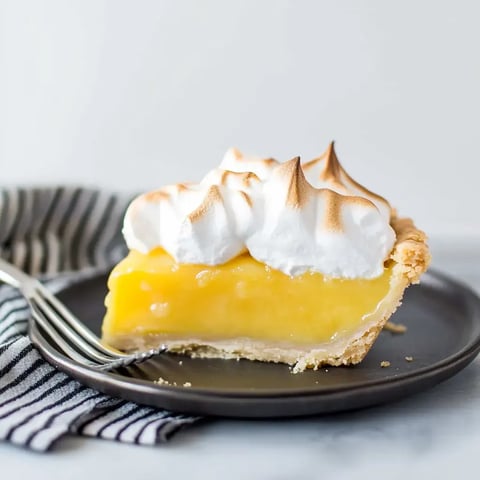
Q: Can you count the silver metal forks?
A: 1